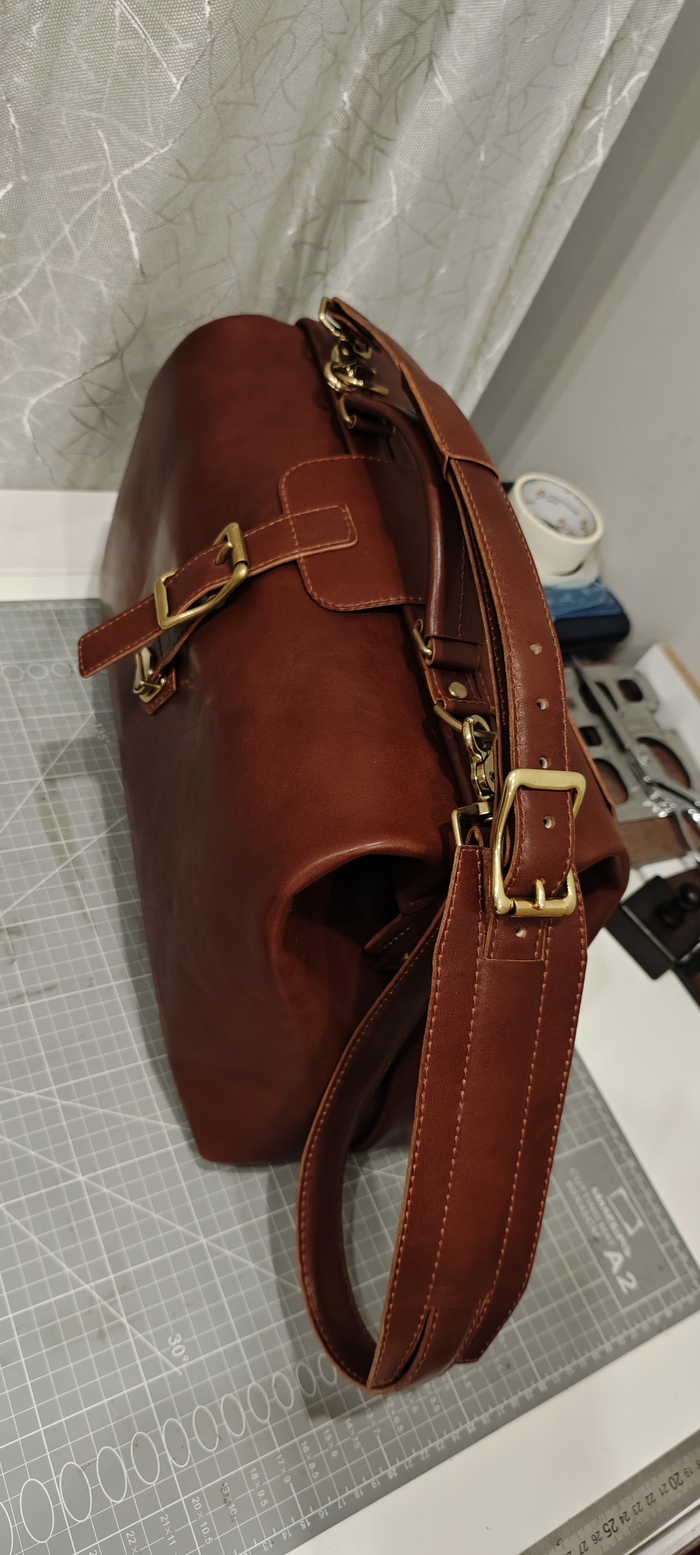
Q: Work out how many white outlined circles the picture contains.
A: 15